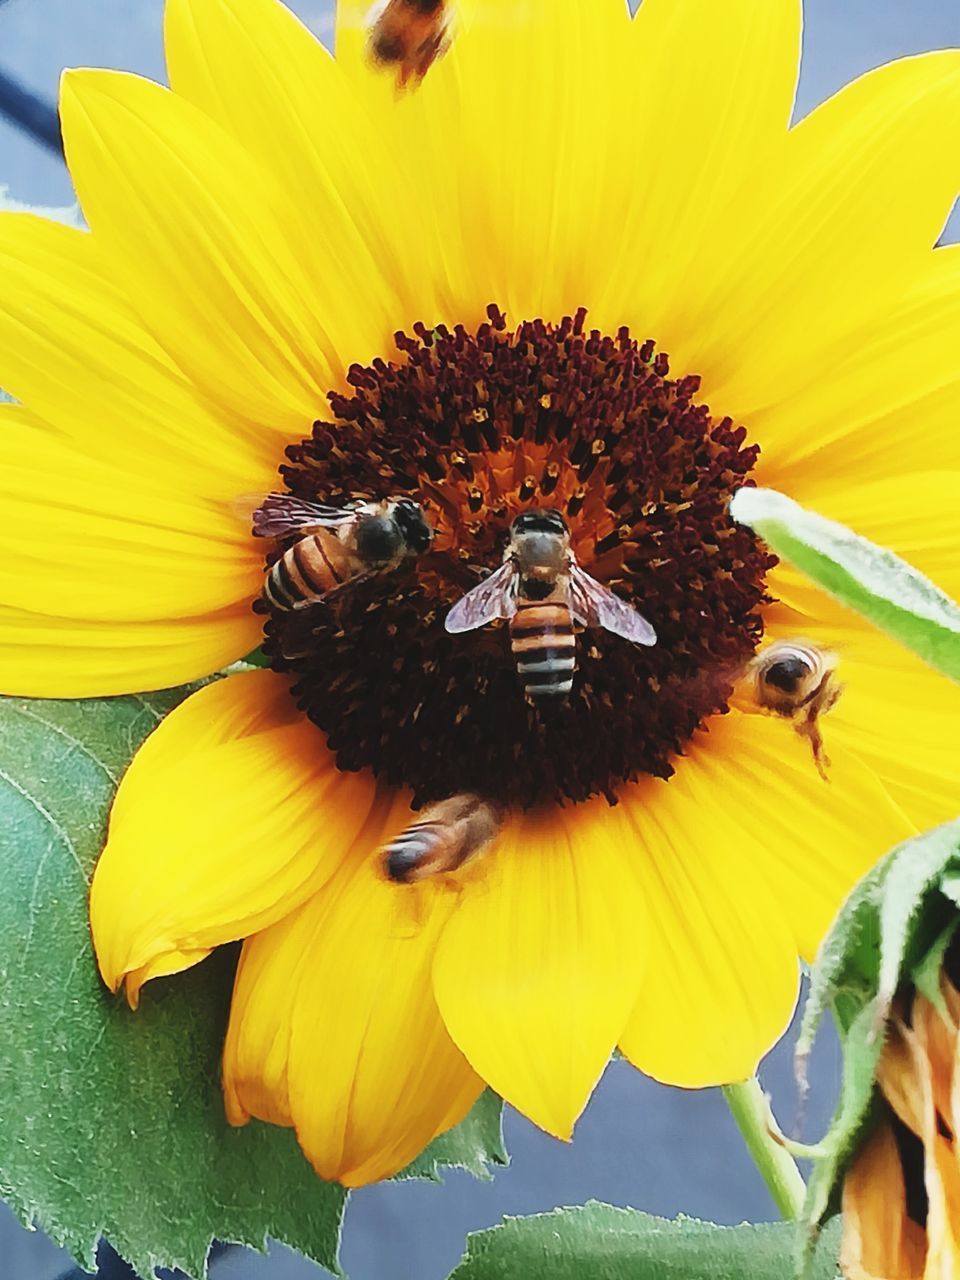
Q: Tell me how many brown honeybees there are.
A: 5